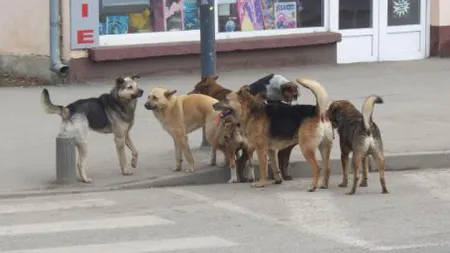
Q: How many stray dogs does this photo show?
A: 7